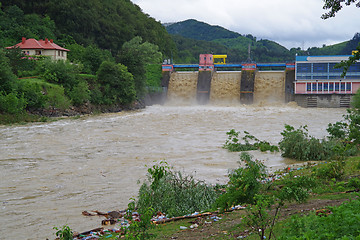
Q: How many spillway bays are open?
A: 3